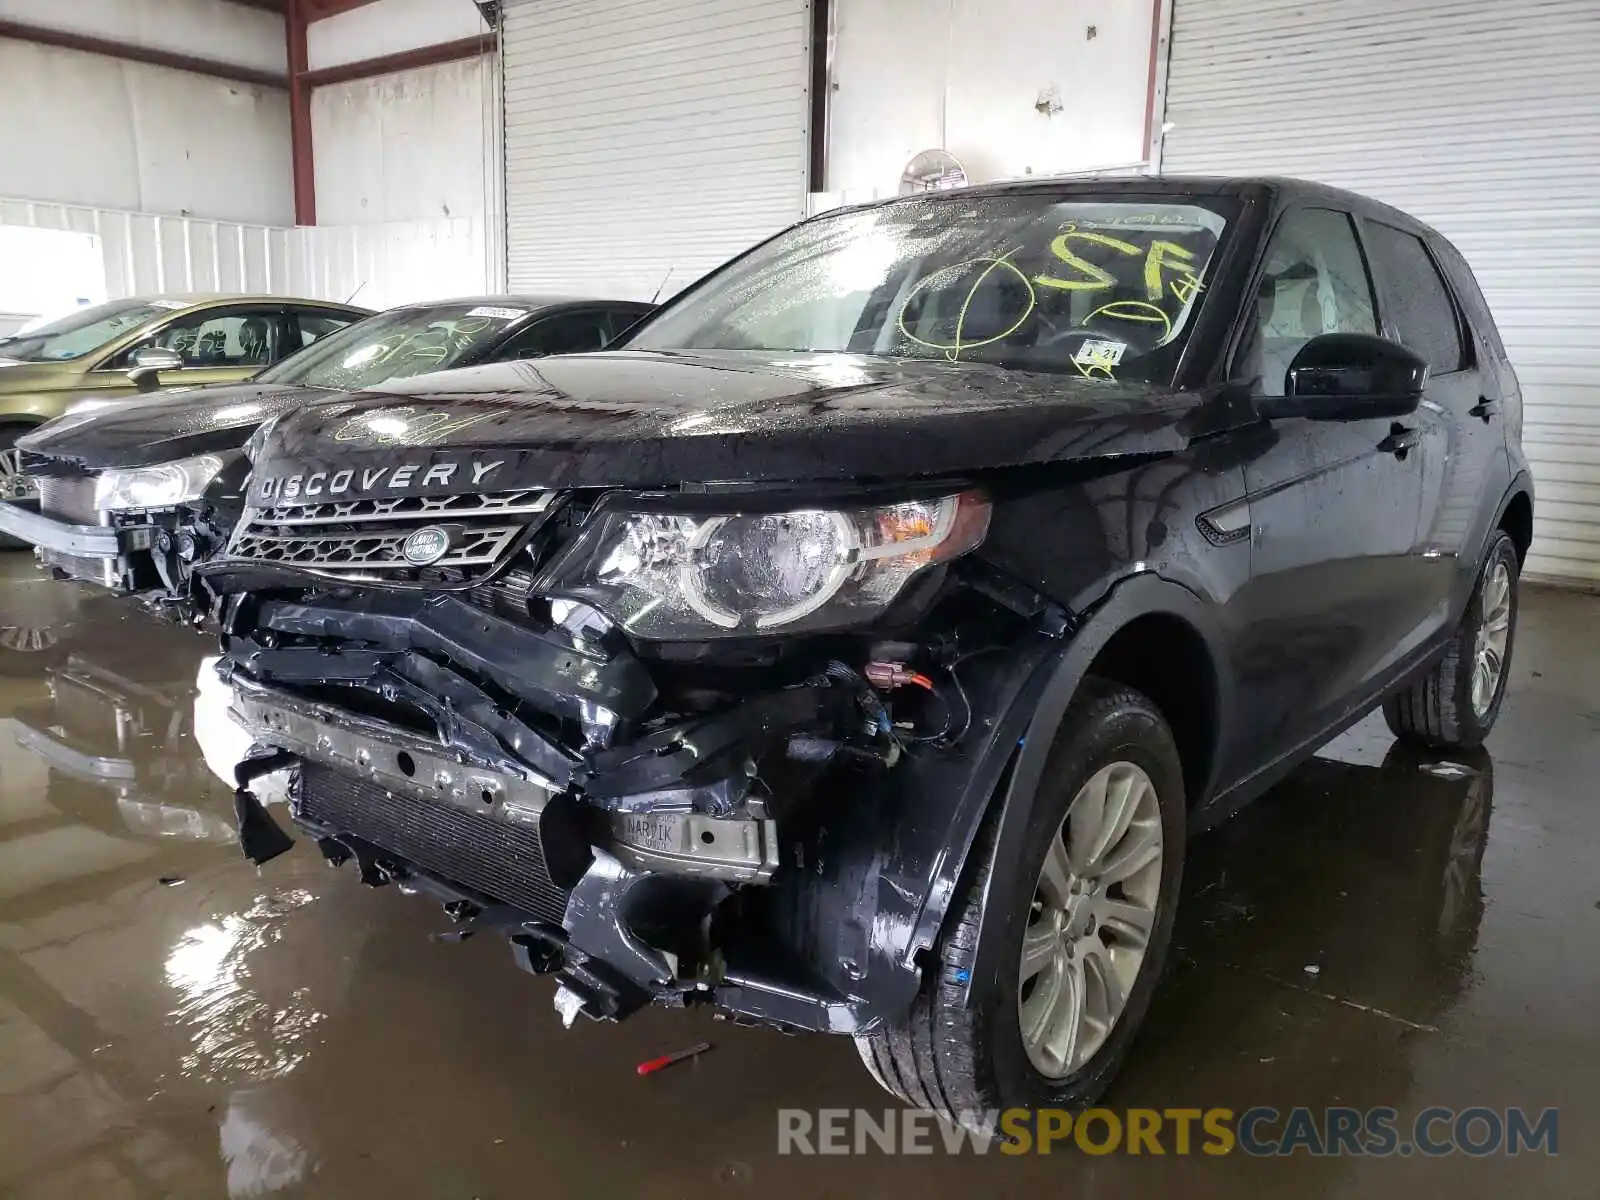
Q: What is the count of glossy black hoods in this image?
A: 2